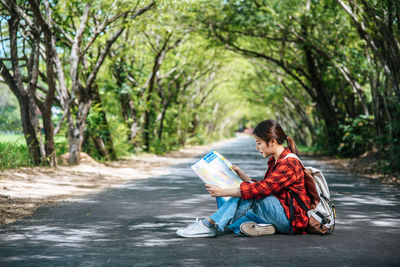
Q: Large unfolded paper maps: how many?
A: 1